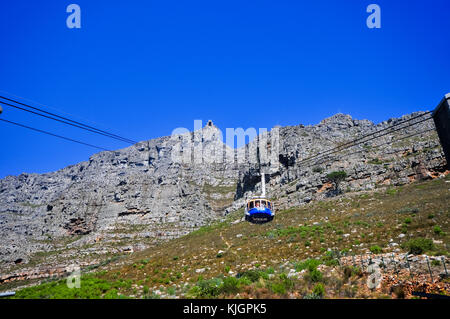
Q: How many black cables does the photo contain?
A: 6